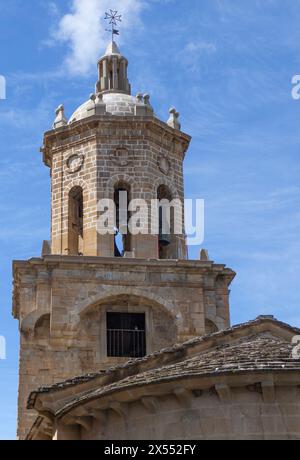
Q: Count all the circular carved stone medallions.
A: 3